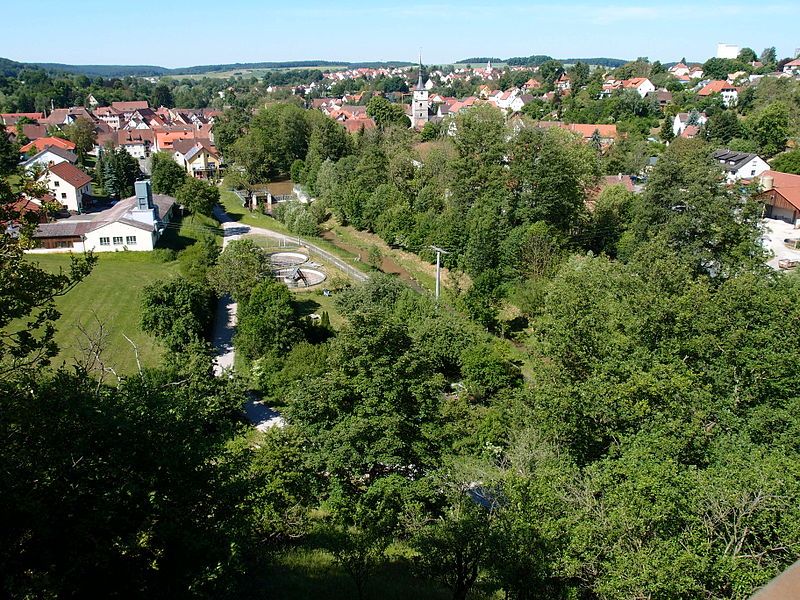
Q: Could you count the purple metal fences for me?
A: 0